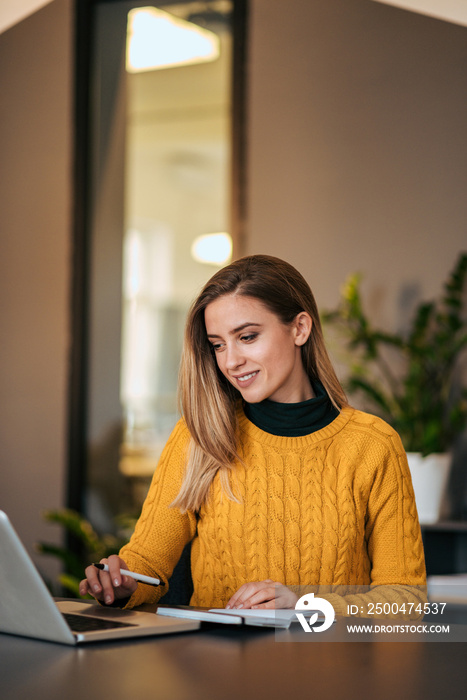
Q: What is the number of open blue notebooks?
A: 0